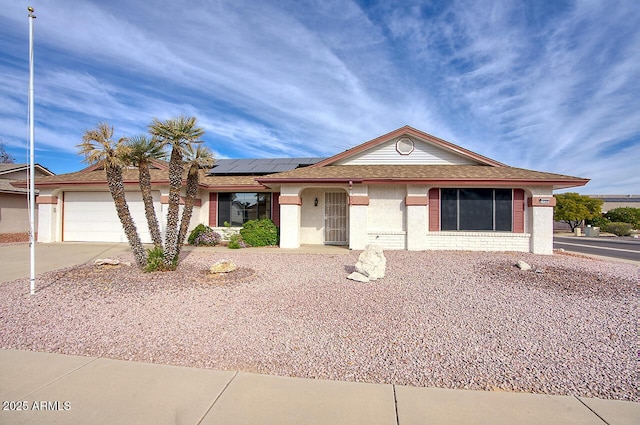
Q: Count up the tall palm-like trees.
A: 4